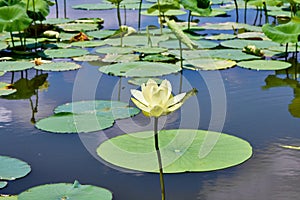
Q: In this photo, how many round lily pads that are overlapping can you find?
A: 2